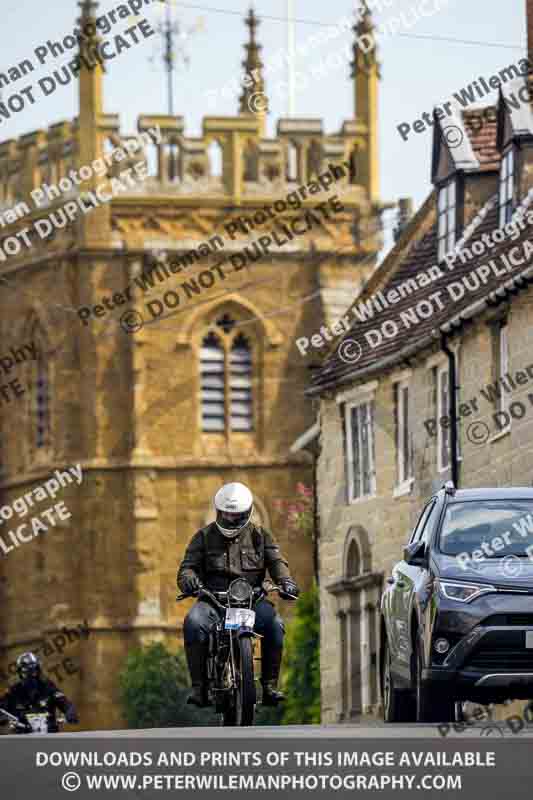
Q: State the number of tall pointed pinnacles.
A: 3